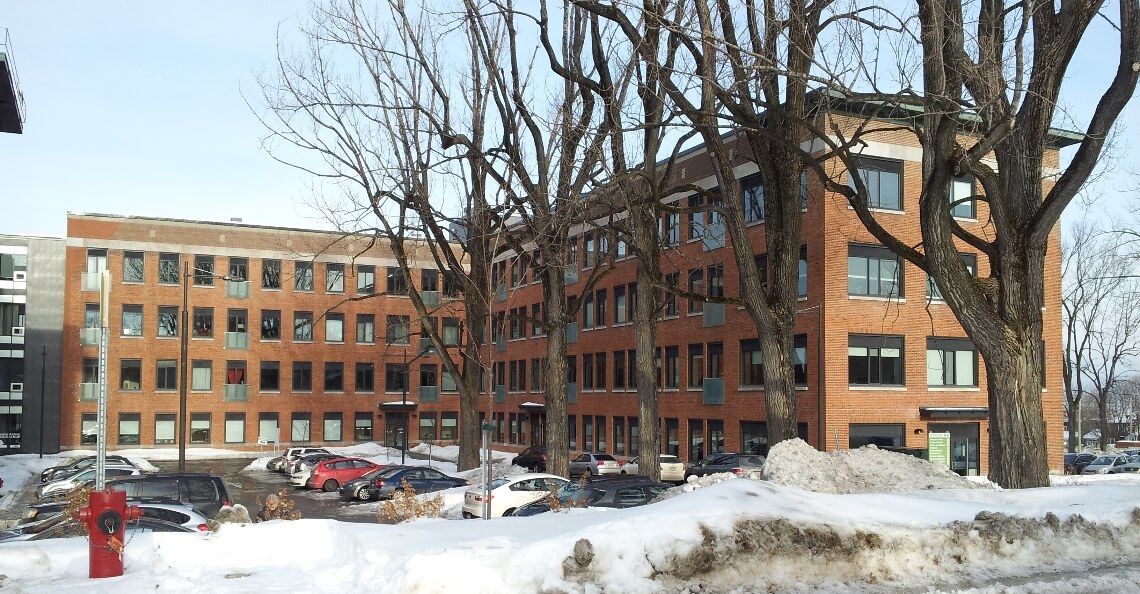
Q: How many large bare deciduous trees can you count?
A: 5